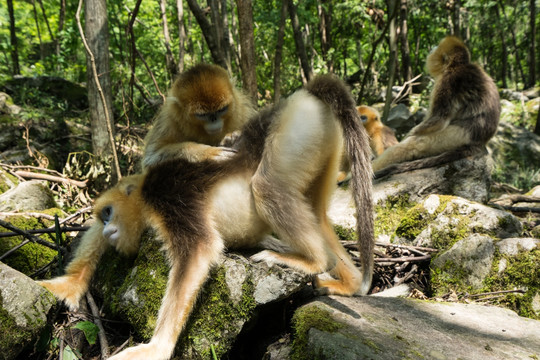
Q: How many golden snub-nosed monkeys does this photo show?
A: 4